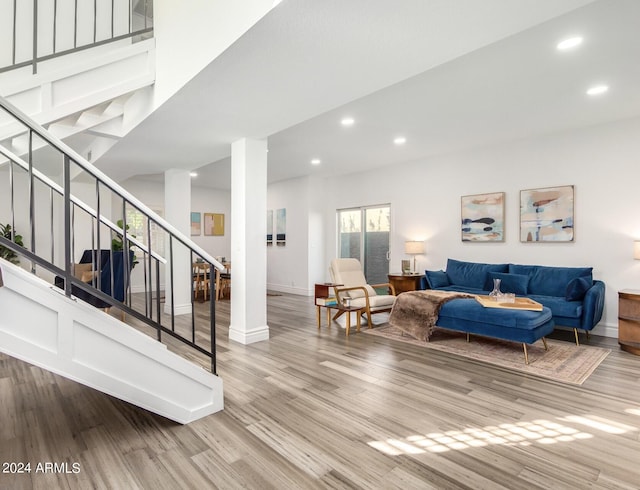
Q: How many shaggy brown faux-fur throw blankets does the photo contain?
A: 1